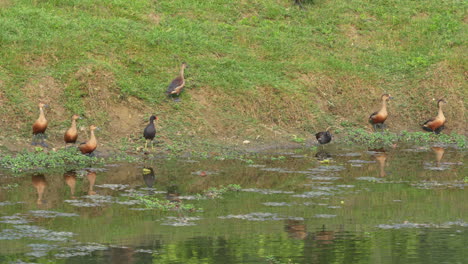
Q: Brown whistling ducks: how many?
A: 6